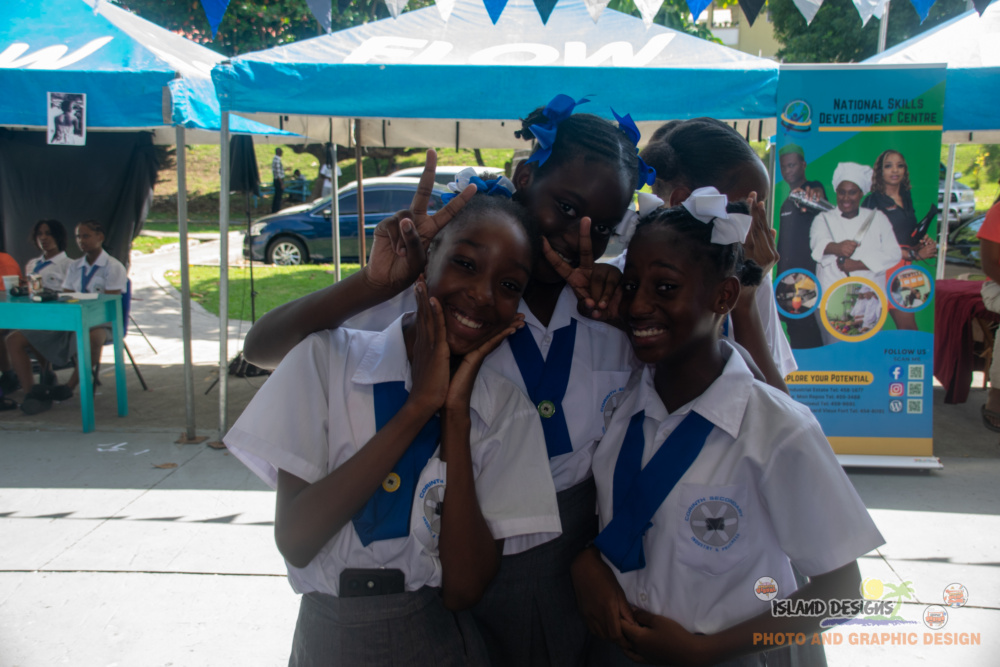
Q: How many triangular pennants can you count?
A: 14